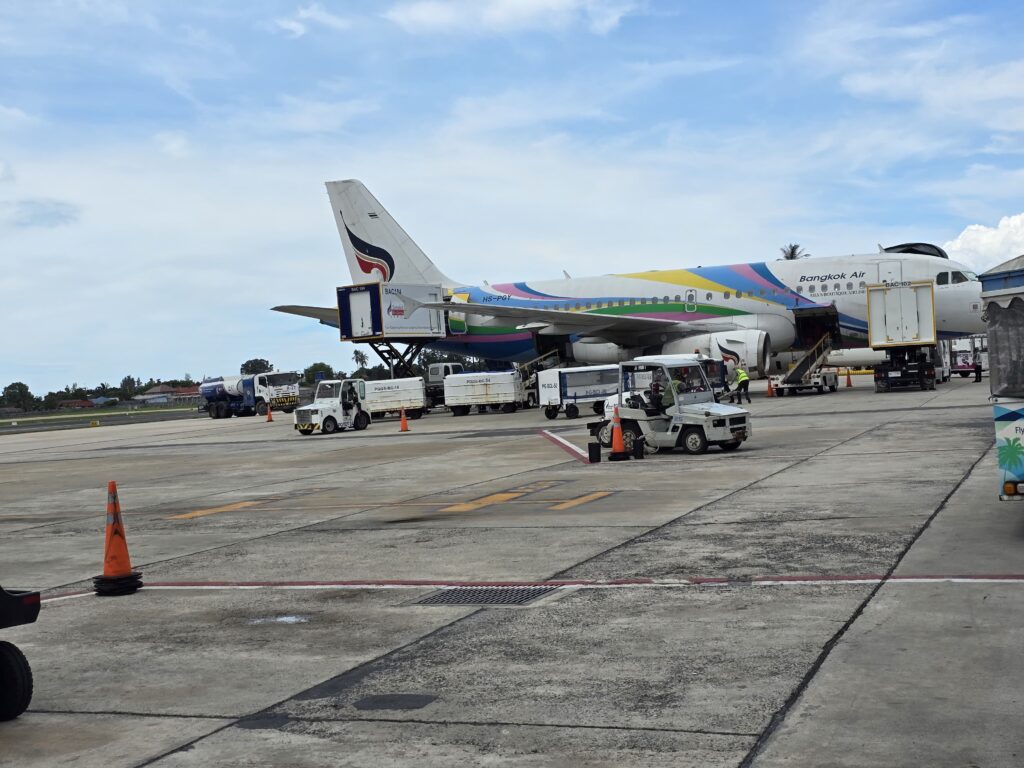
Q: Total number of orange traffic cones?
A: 6